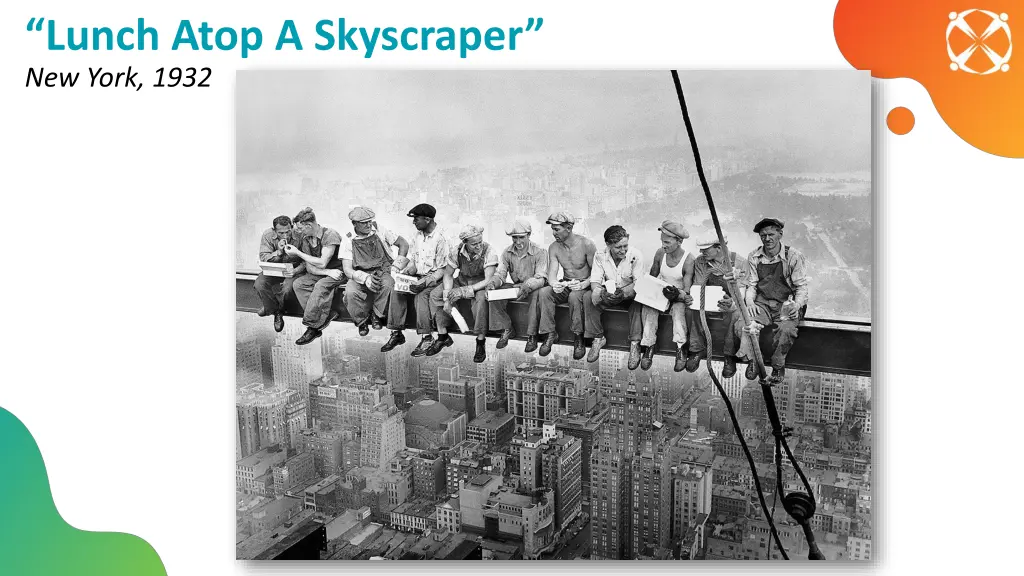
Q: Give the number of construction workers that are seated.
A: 11